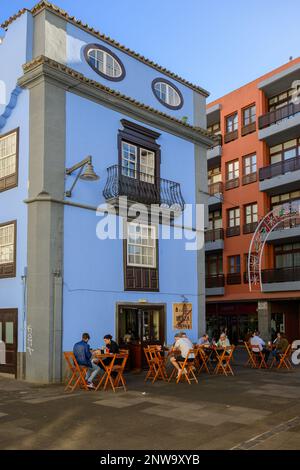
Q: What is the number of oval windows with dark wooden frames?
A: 2